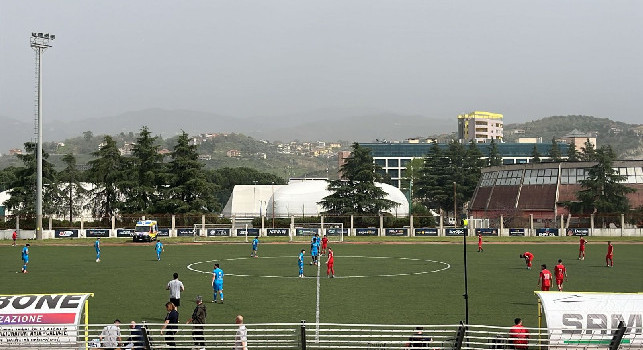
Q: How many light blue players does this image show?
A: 8